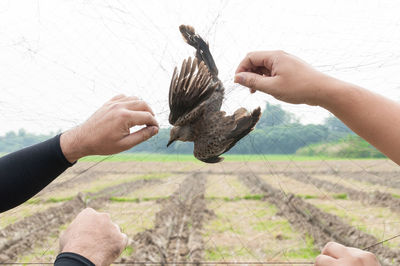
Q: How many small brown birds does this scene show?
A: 1